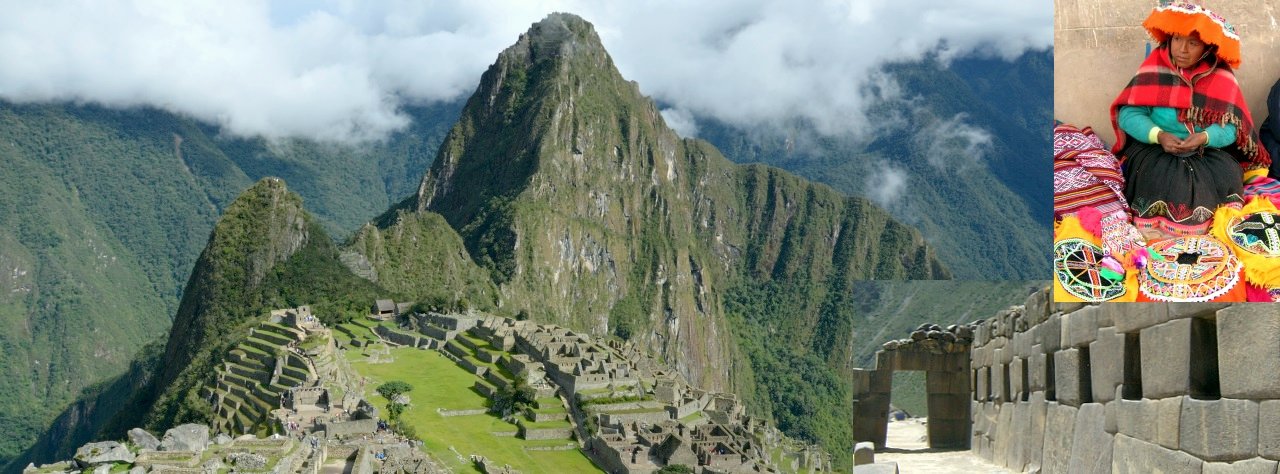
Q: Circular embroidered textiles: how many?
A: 3